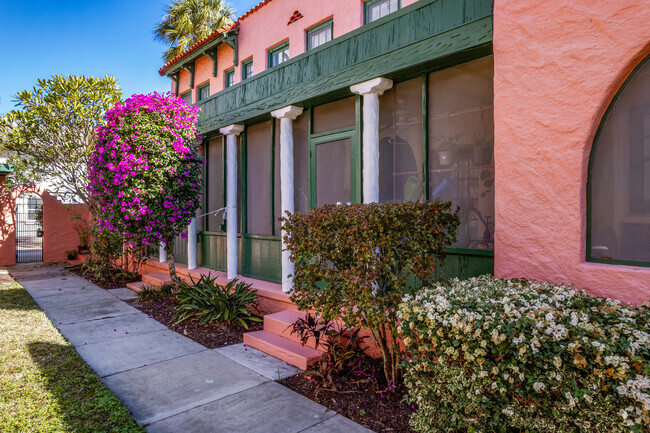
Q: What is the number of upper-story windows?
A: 7